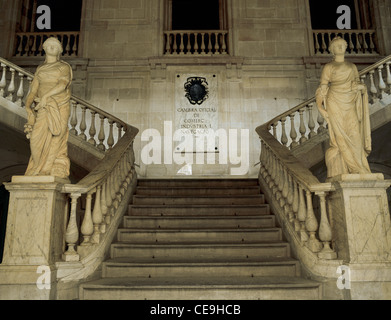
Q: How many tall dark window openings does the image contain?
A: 3